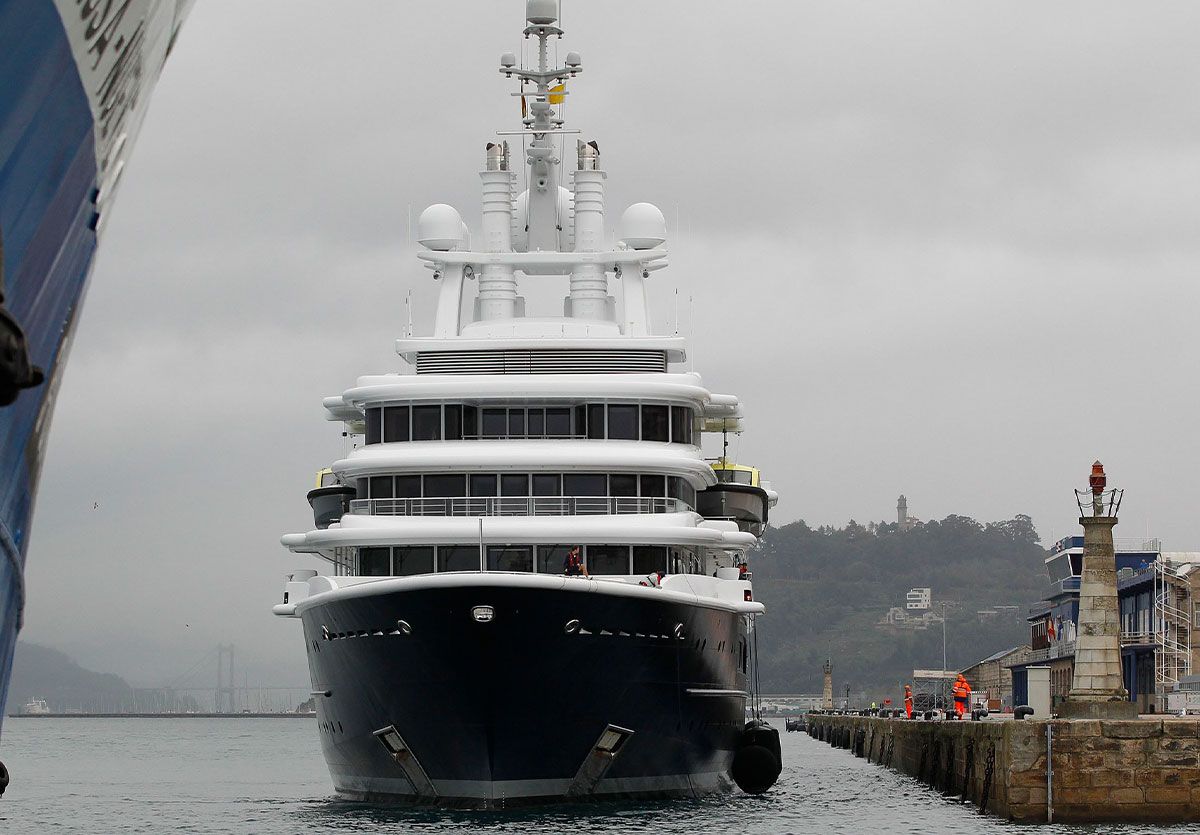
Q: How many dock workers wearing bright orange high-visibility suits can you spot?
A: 2